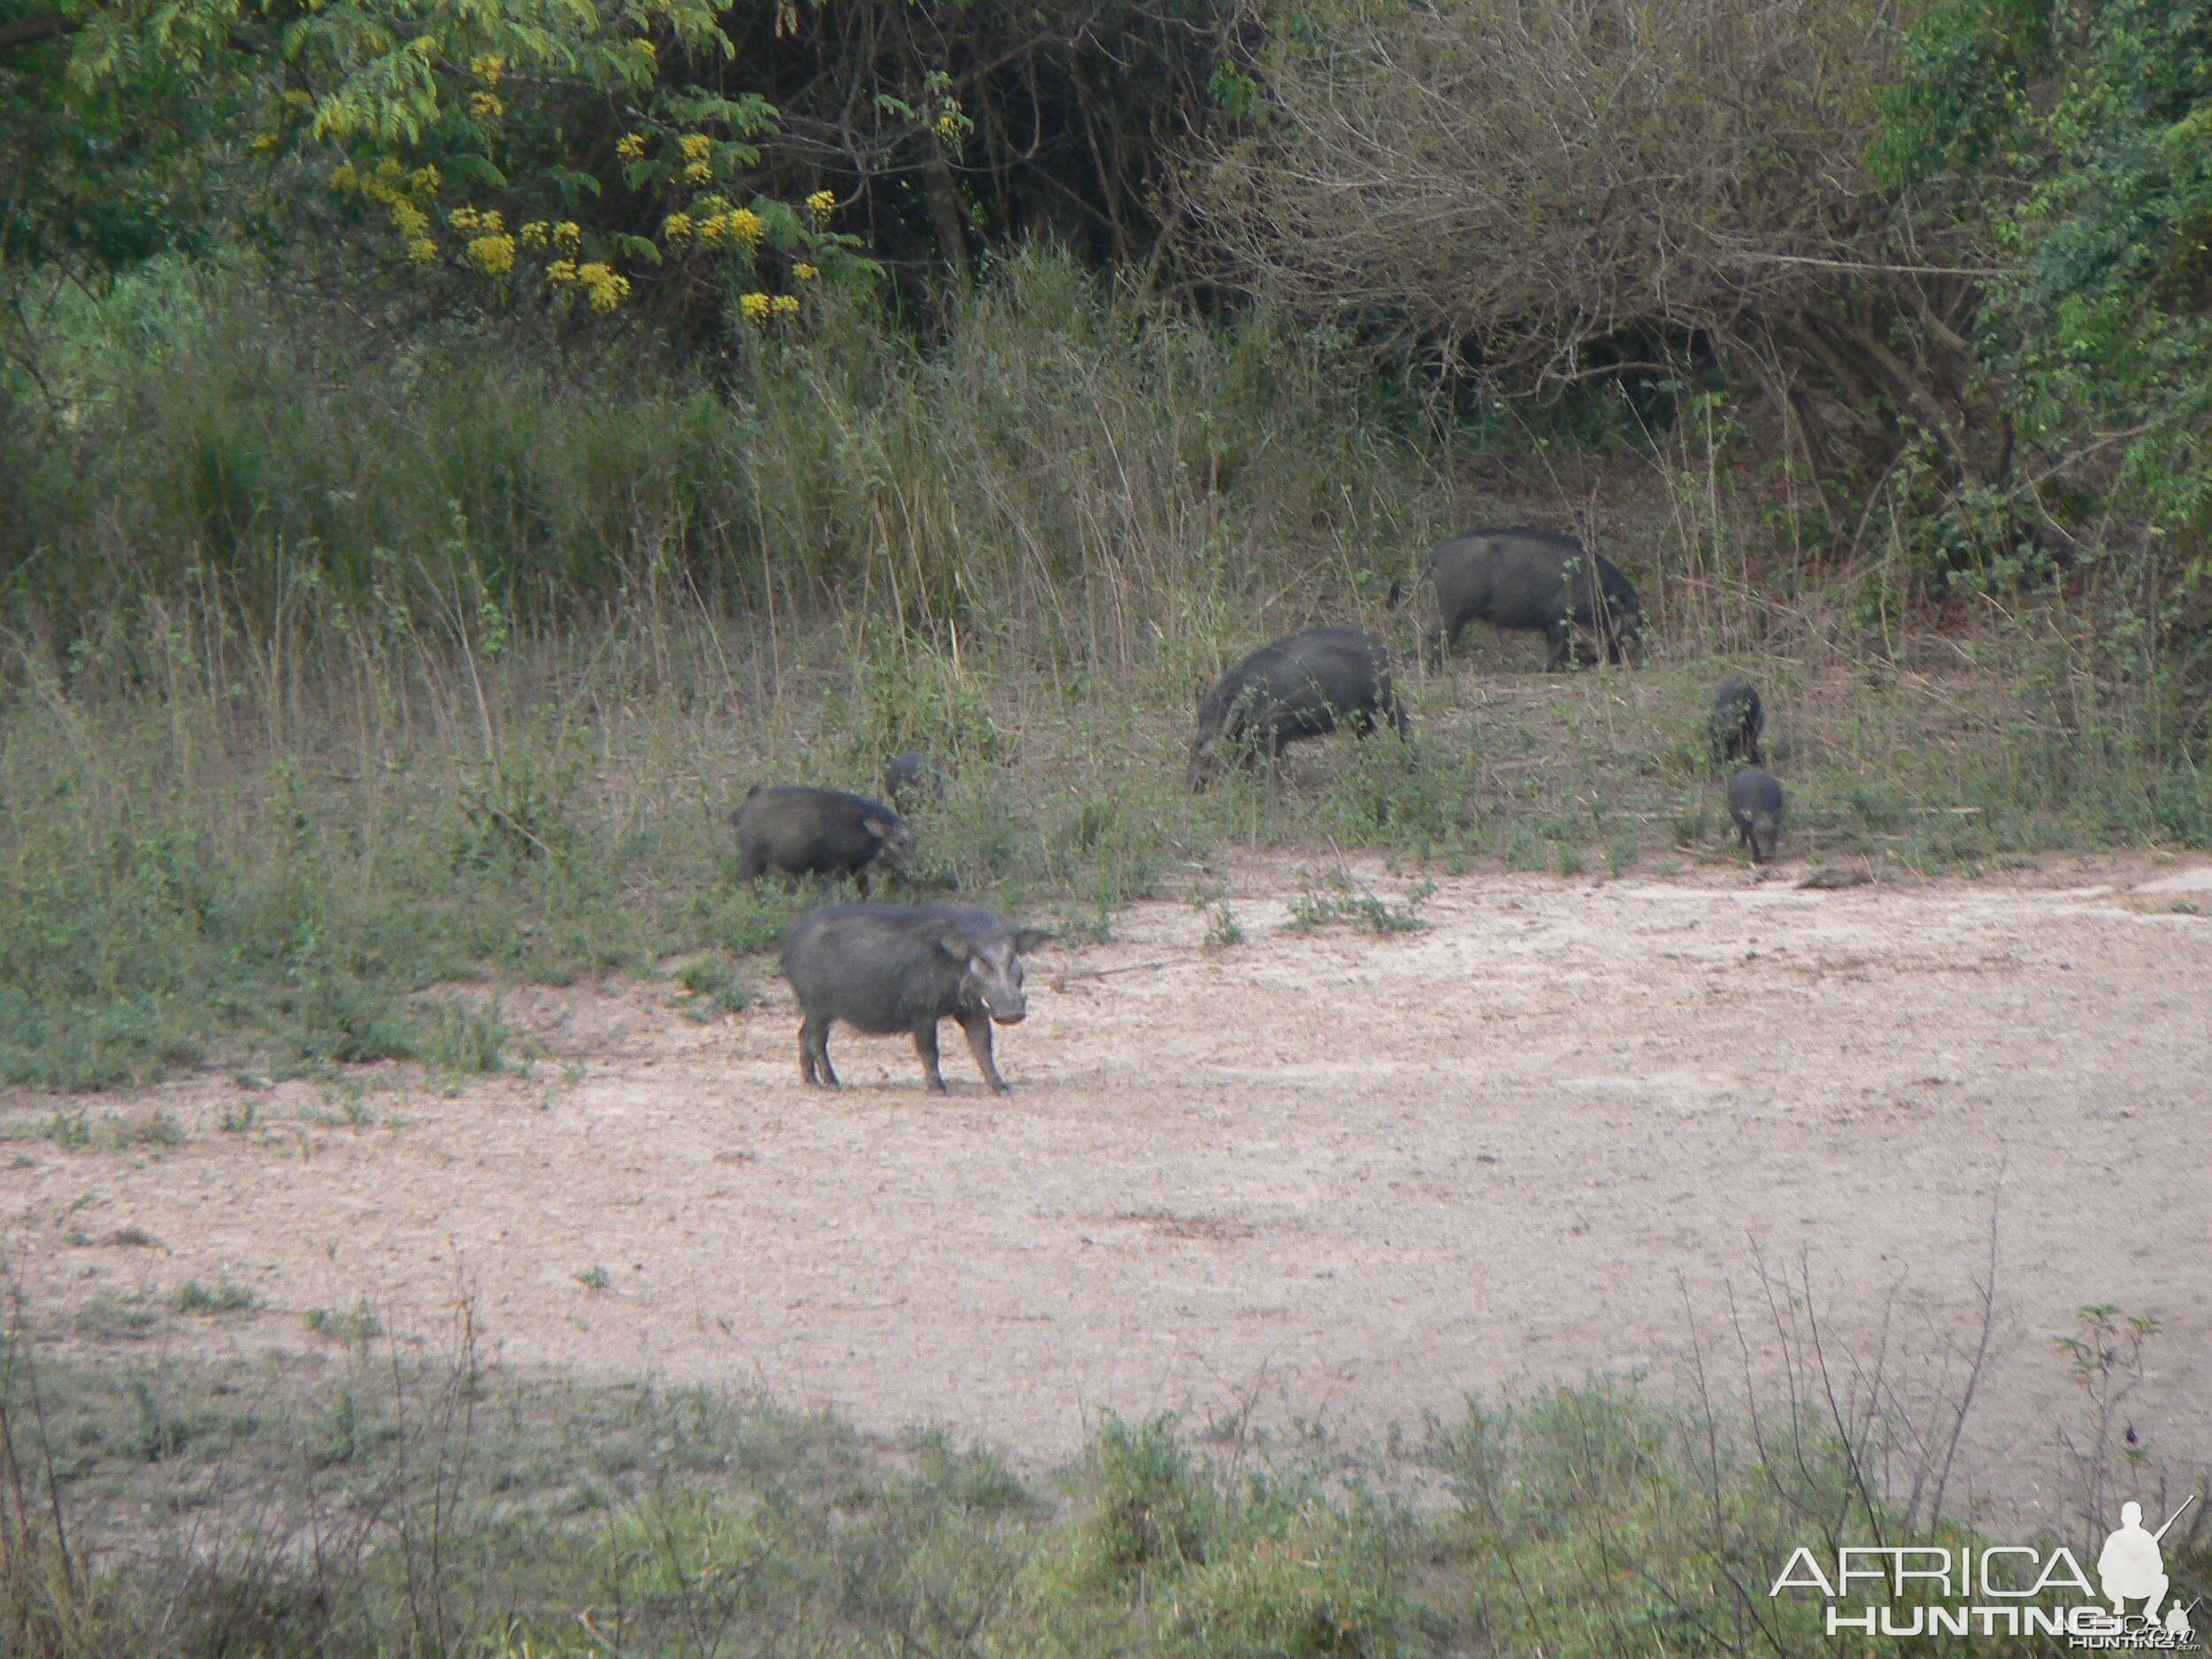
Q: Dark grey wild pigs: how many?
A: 7